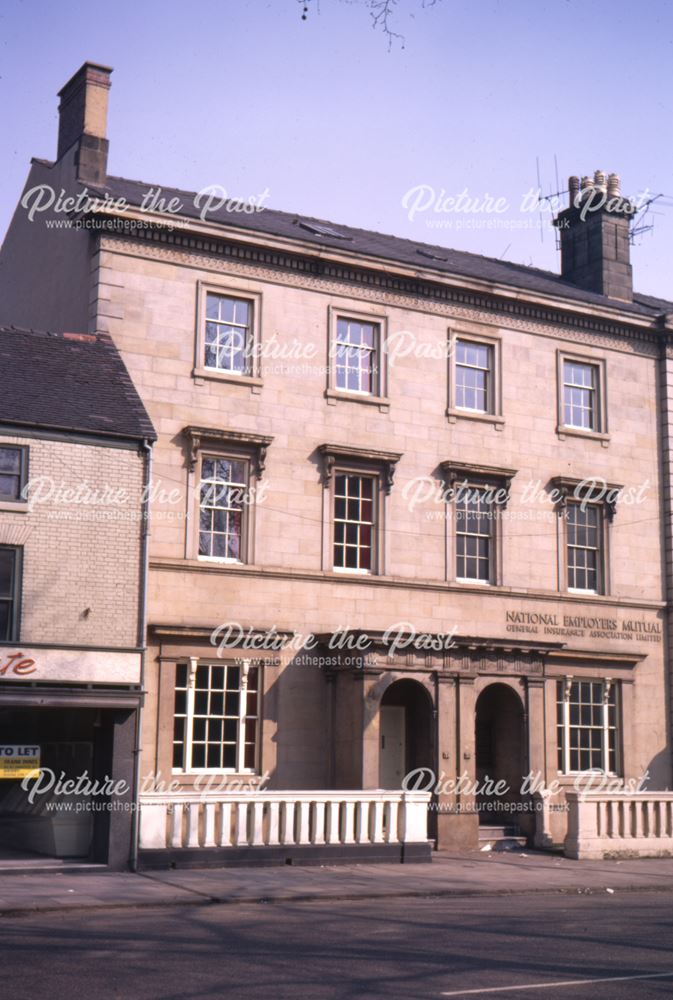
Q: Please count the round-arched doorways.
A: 2